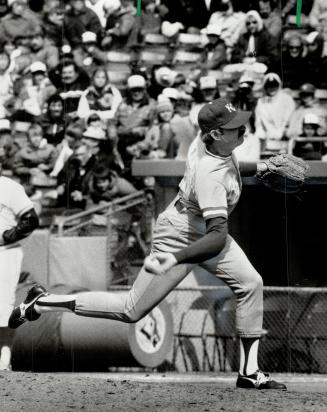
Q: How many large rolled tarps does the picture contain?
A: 1